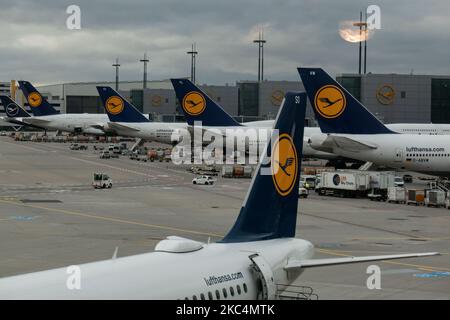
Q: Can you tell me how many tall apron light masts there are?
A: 5